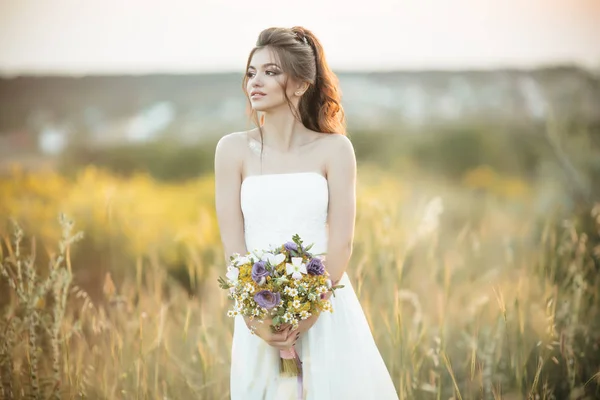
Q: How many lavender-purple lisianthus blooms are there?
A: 4